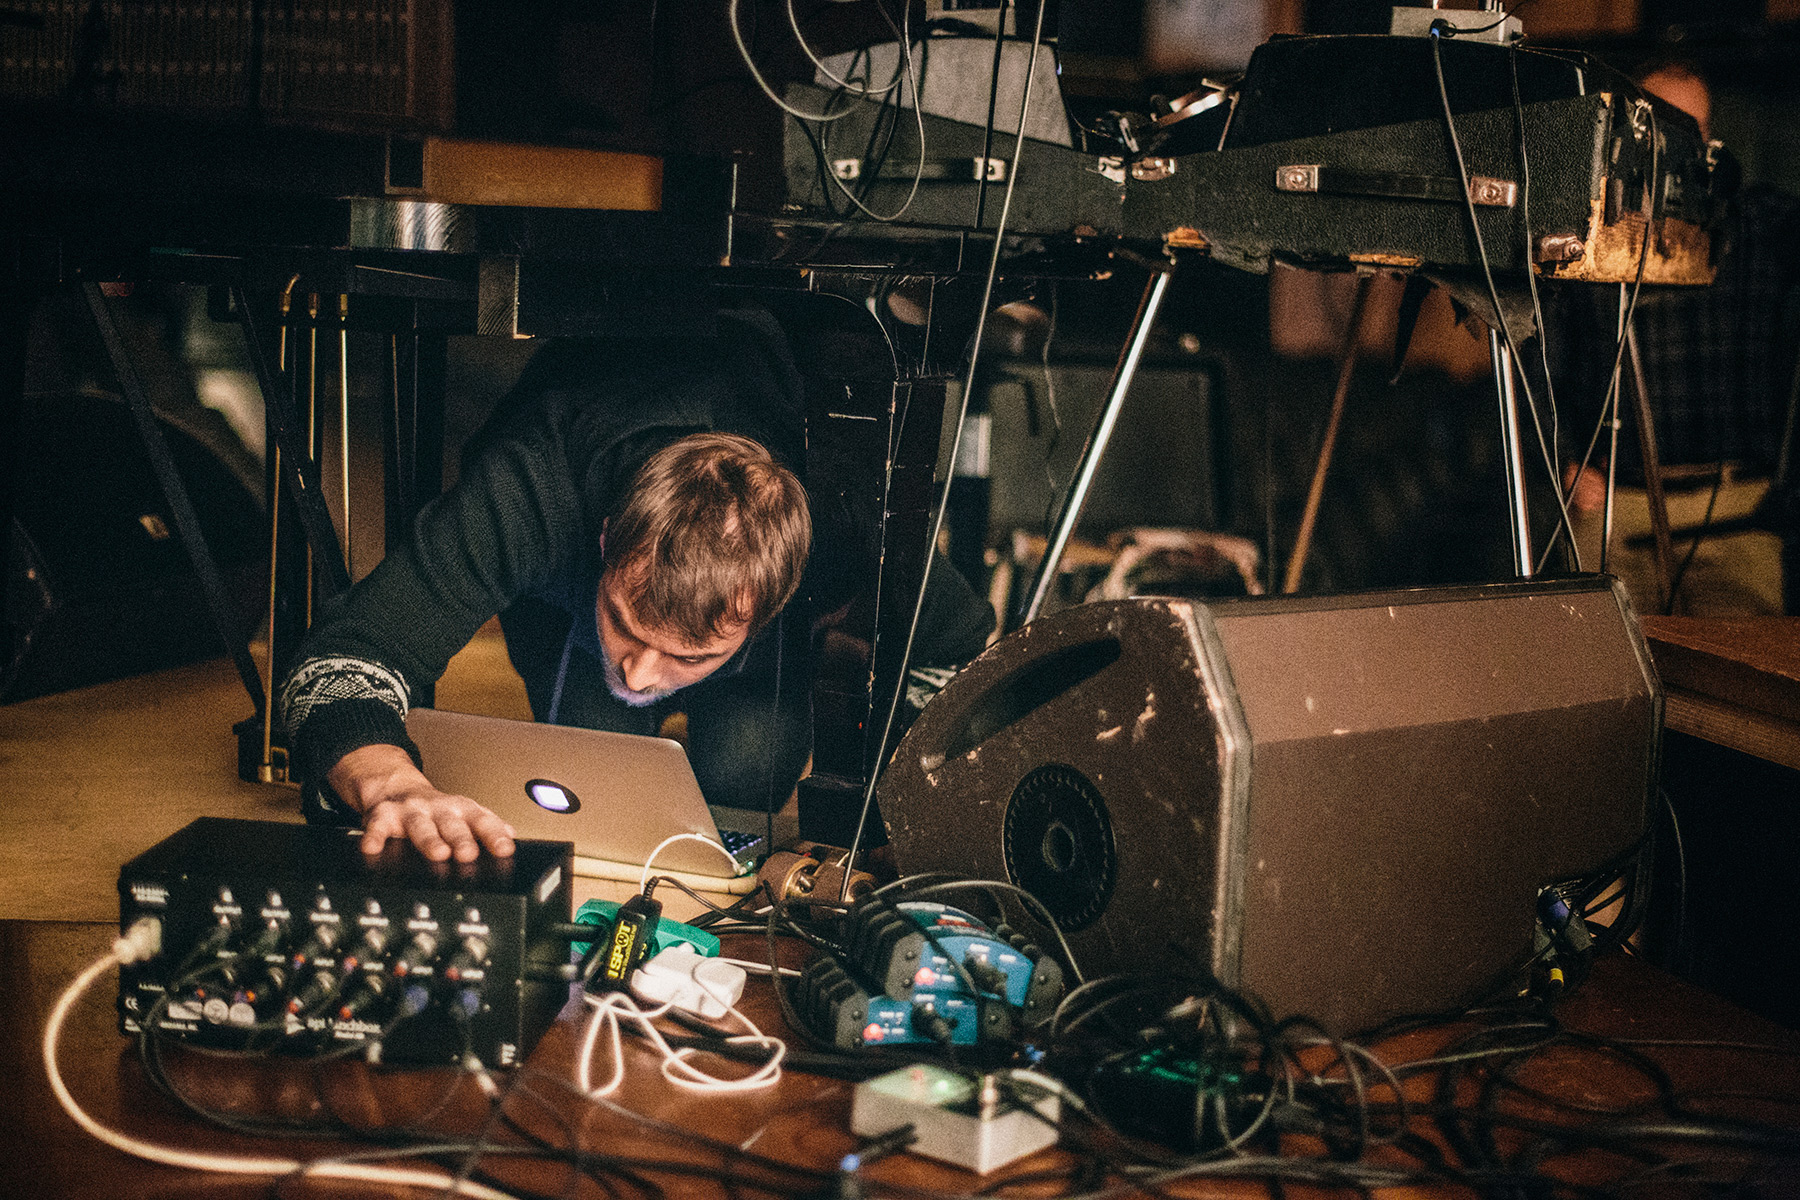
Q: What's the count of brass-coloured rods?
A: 3